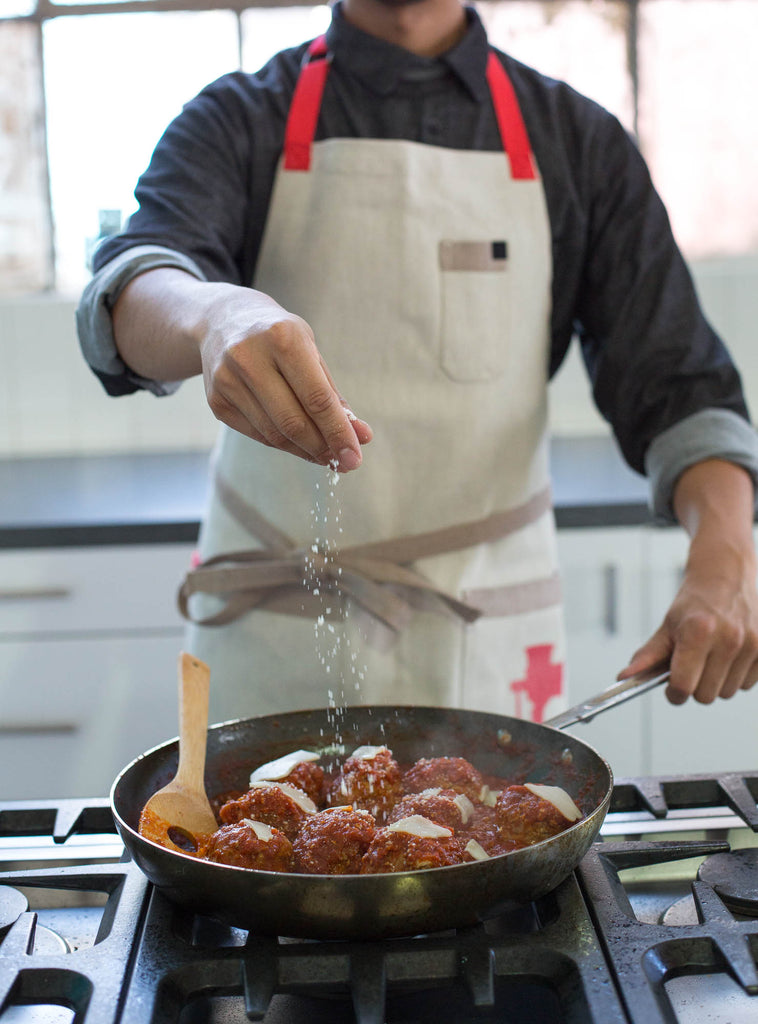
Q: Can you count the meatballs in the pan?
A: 9